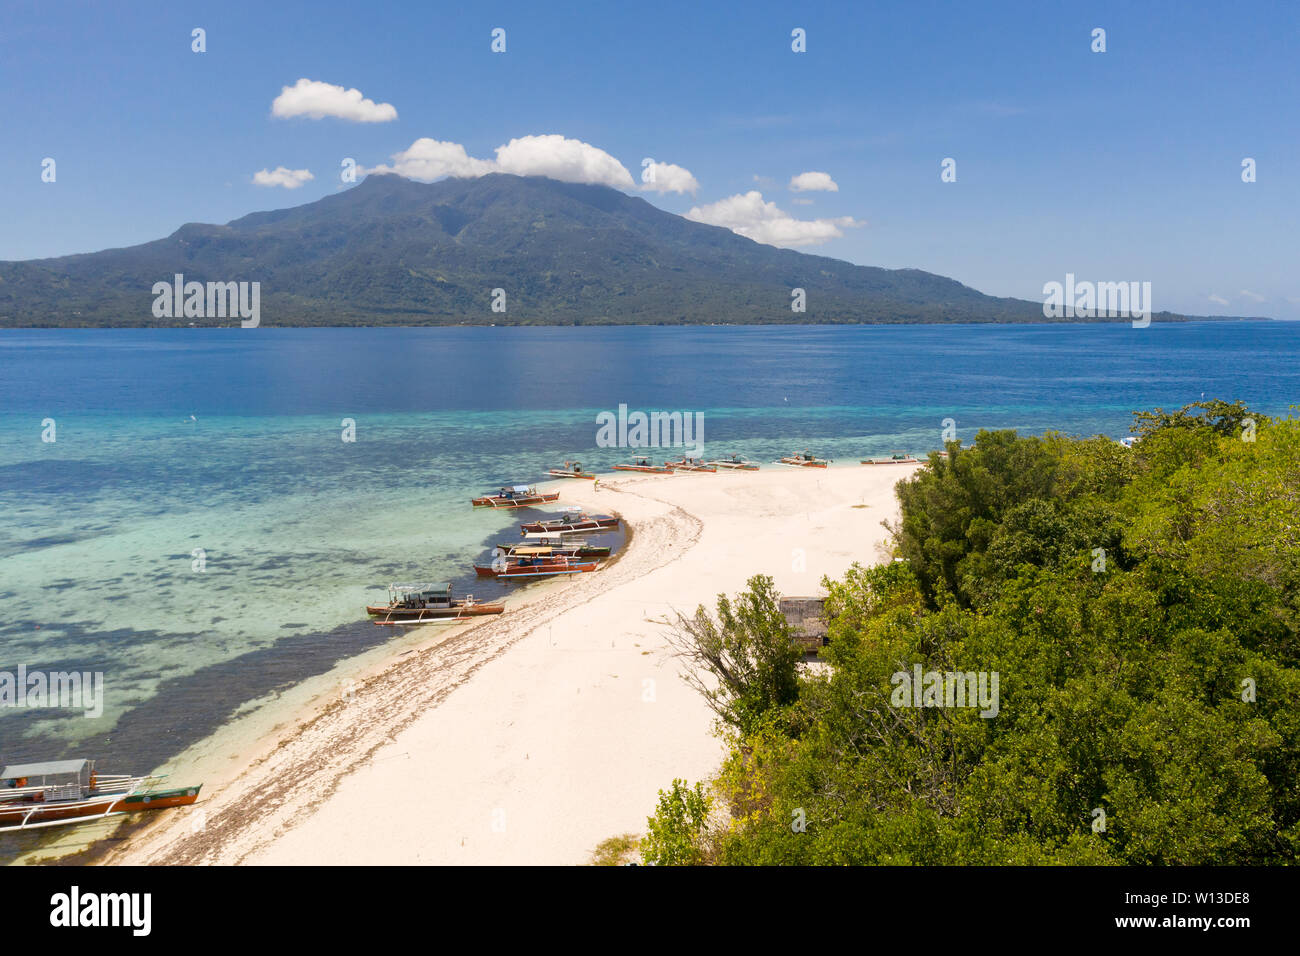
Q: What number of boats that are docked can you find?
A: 12